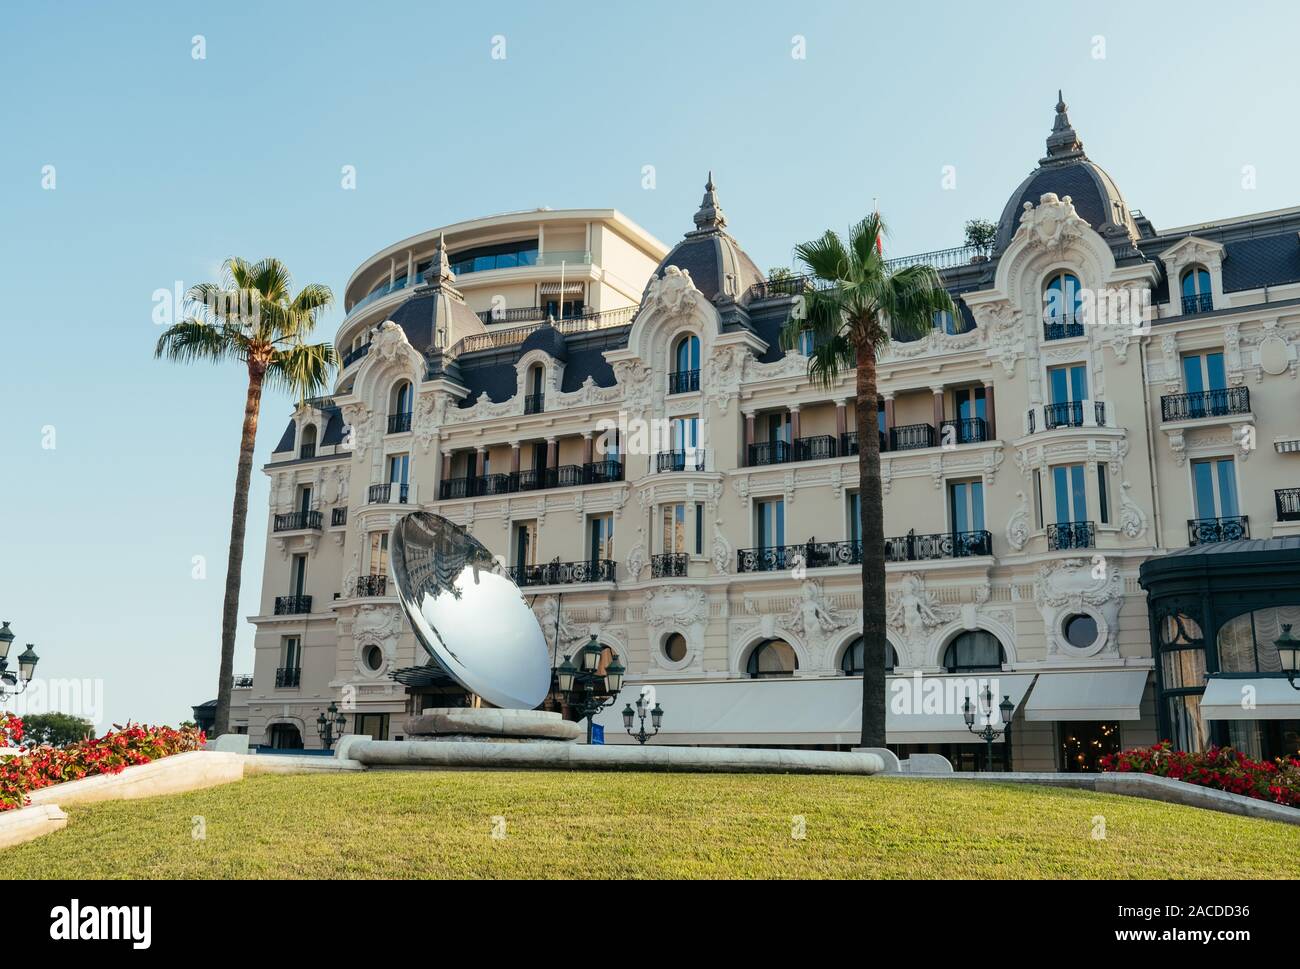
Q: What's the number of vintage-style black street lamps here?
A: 6